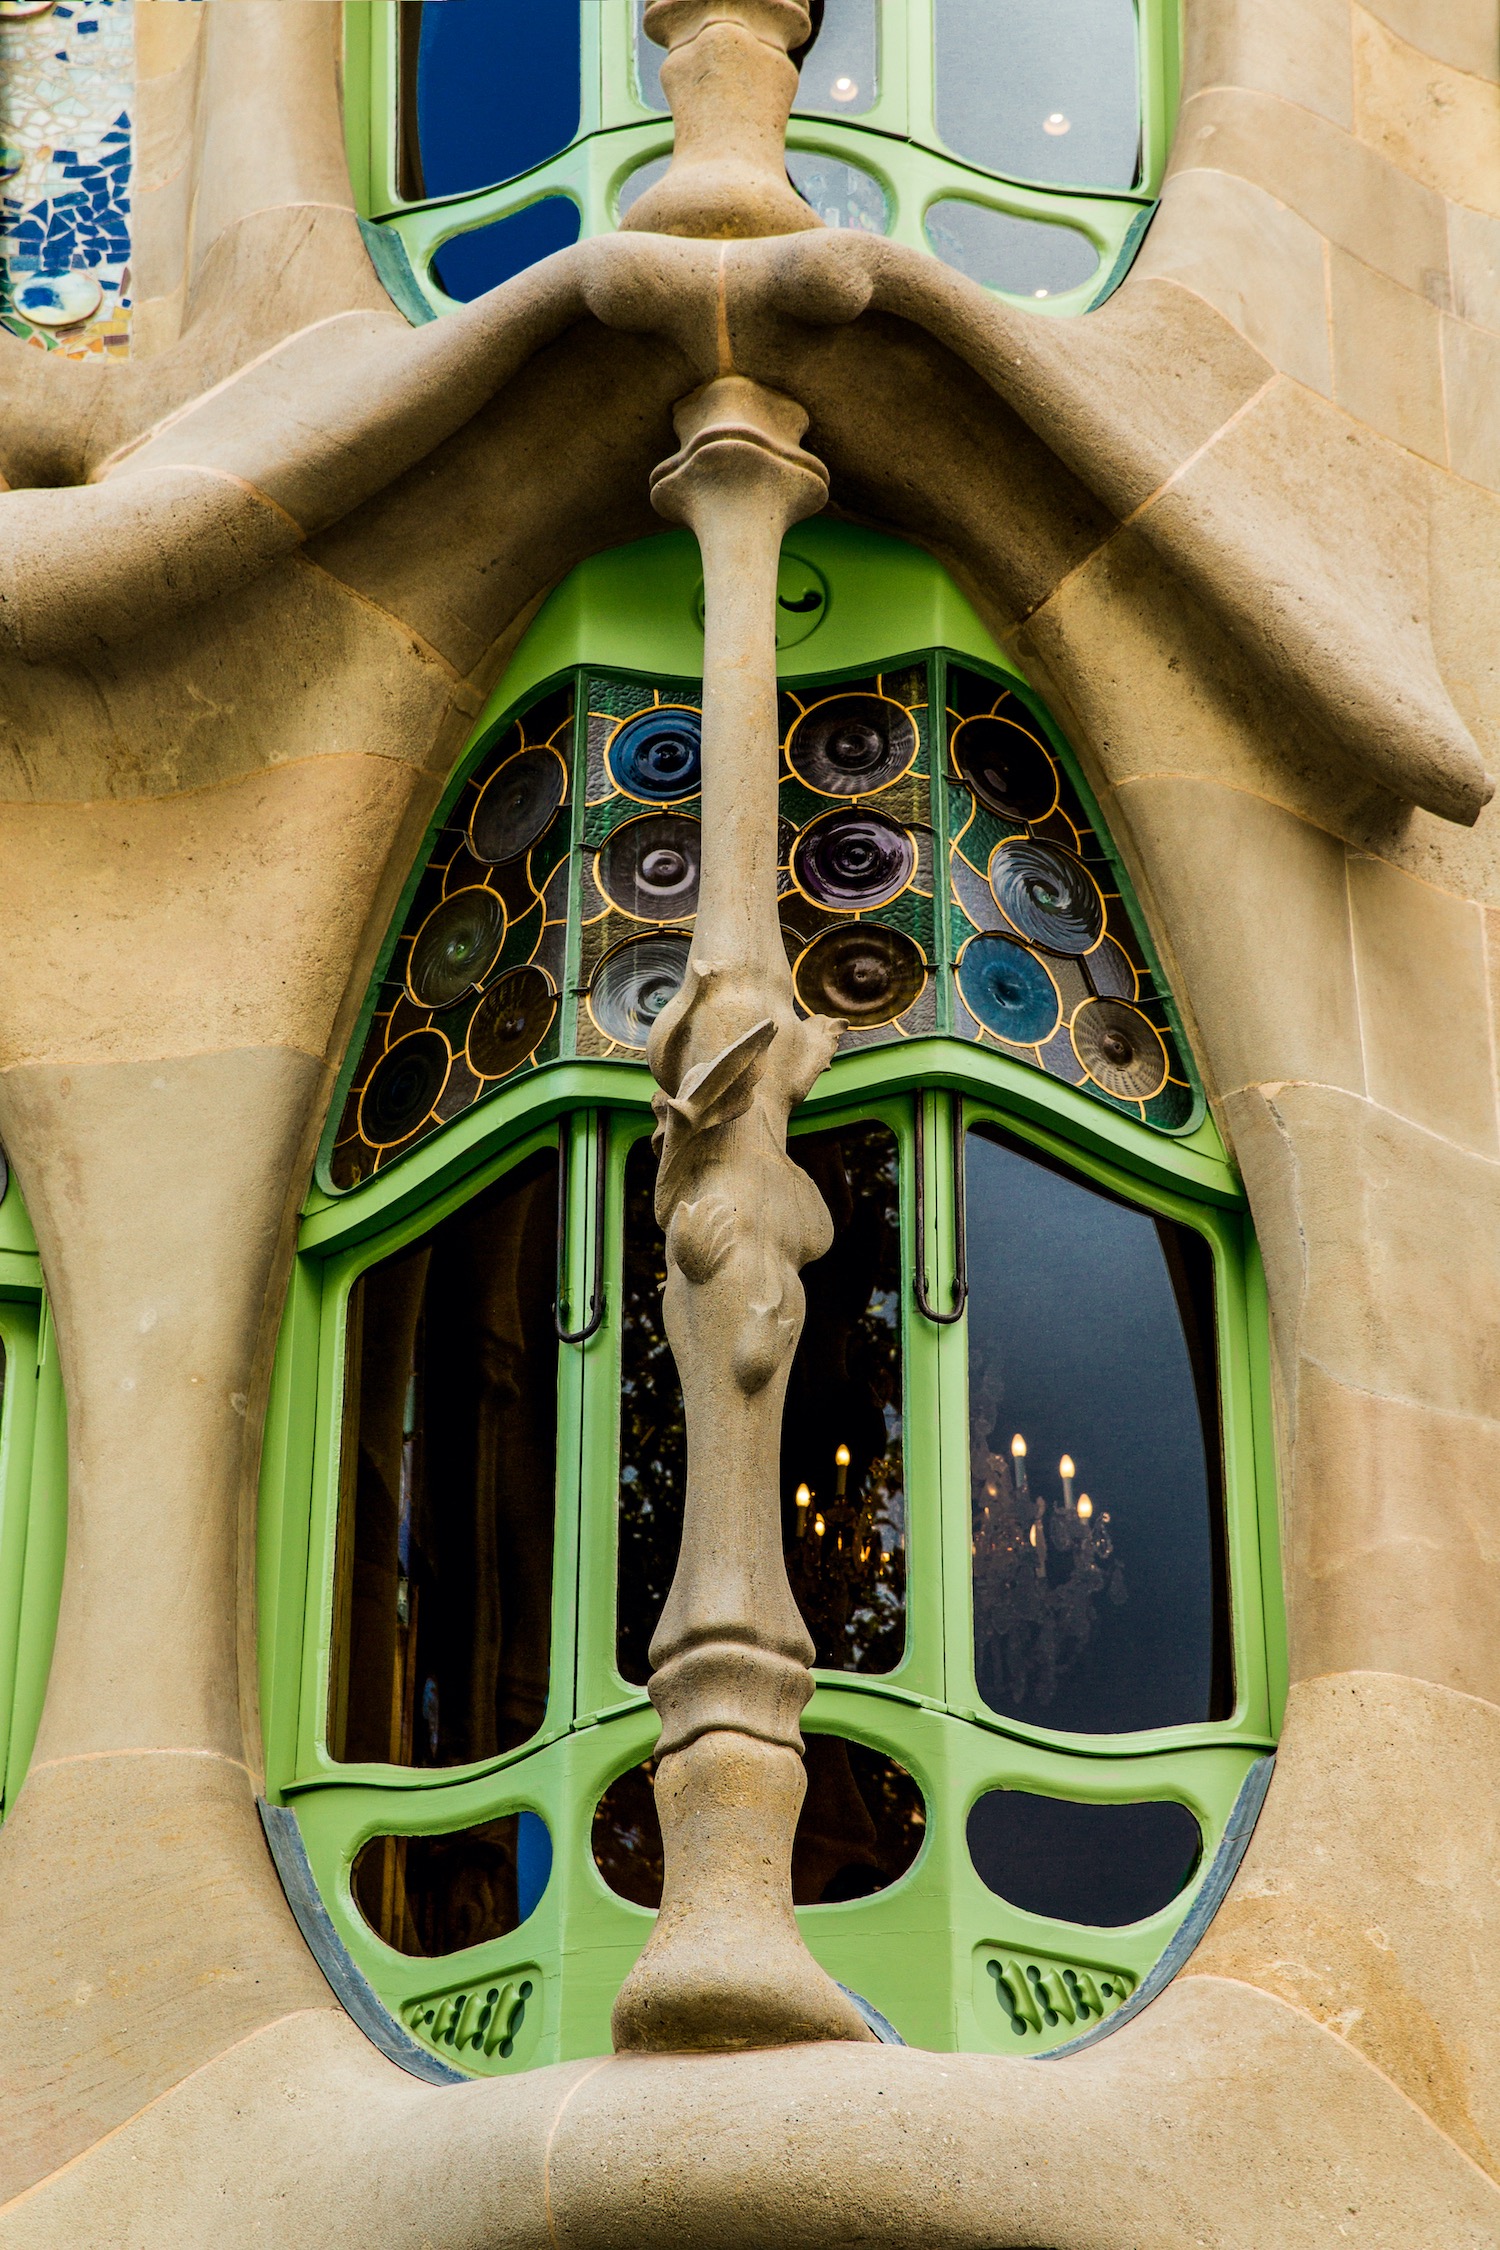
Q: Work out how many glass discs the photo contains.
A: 14